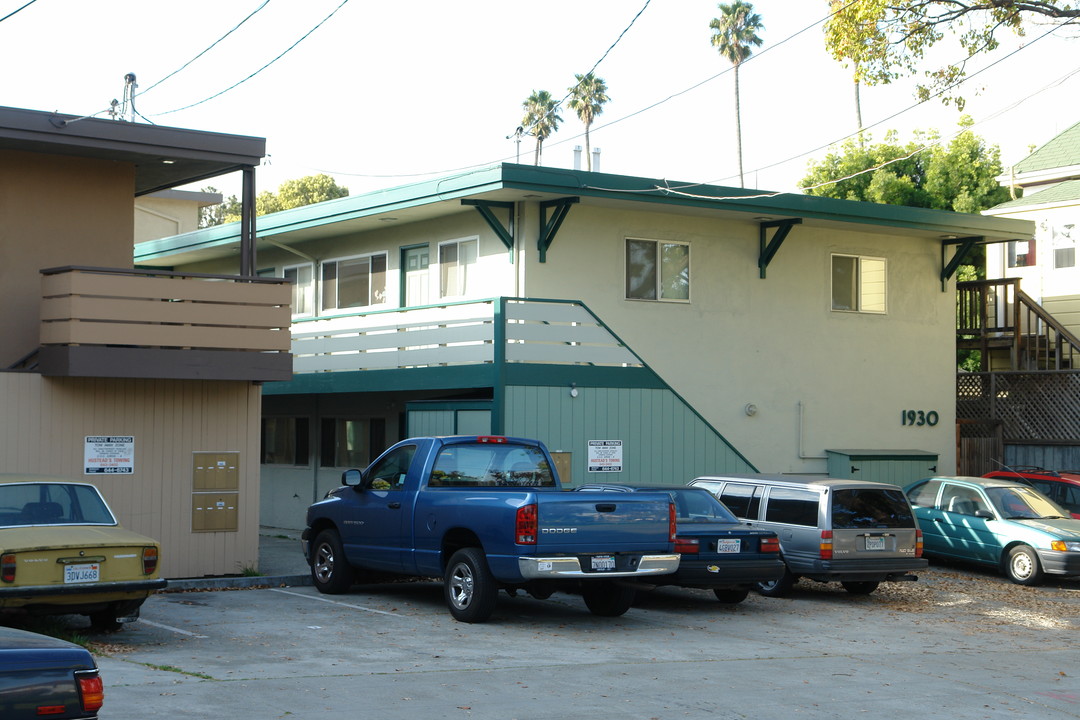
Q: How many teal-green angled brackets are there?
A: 4